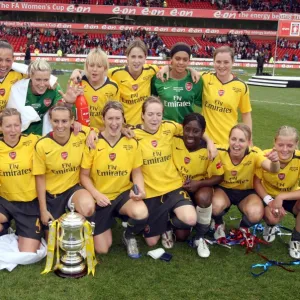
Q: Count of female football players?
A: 13